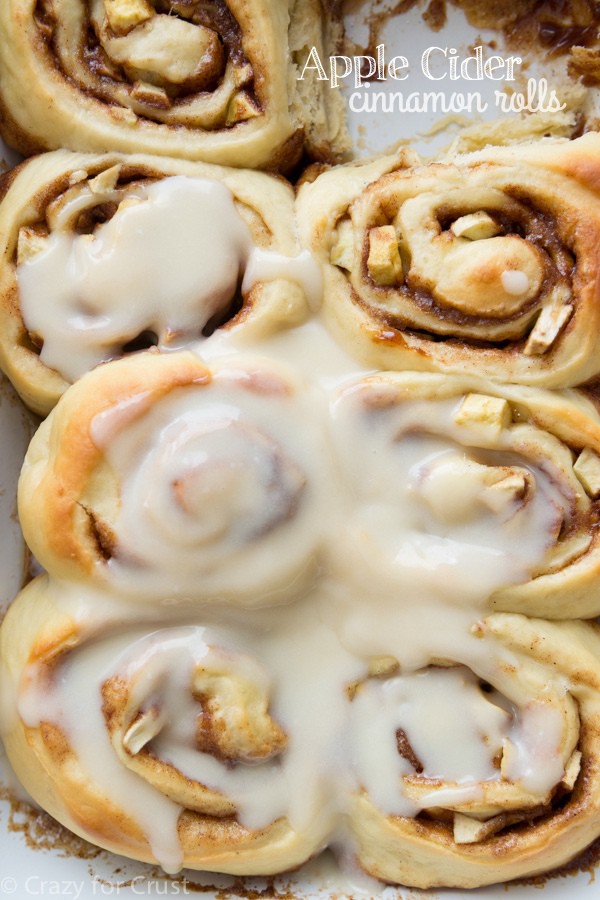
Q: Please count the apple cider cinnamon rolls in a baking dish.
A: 7